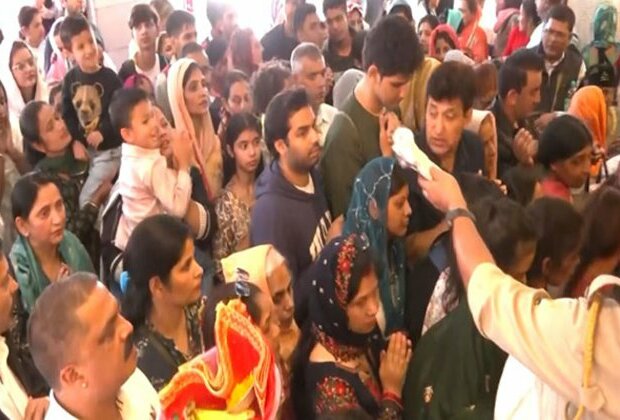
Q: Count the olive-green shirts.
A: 1